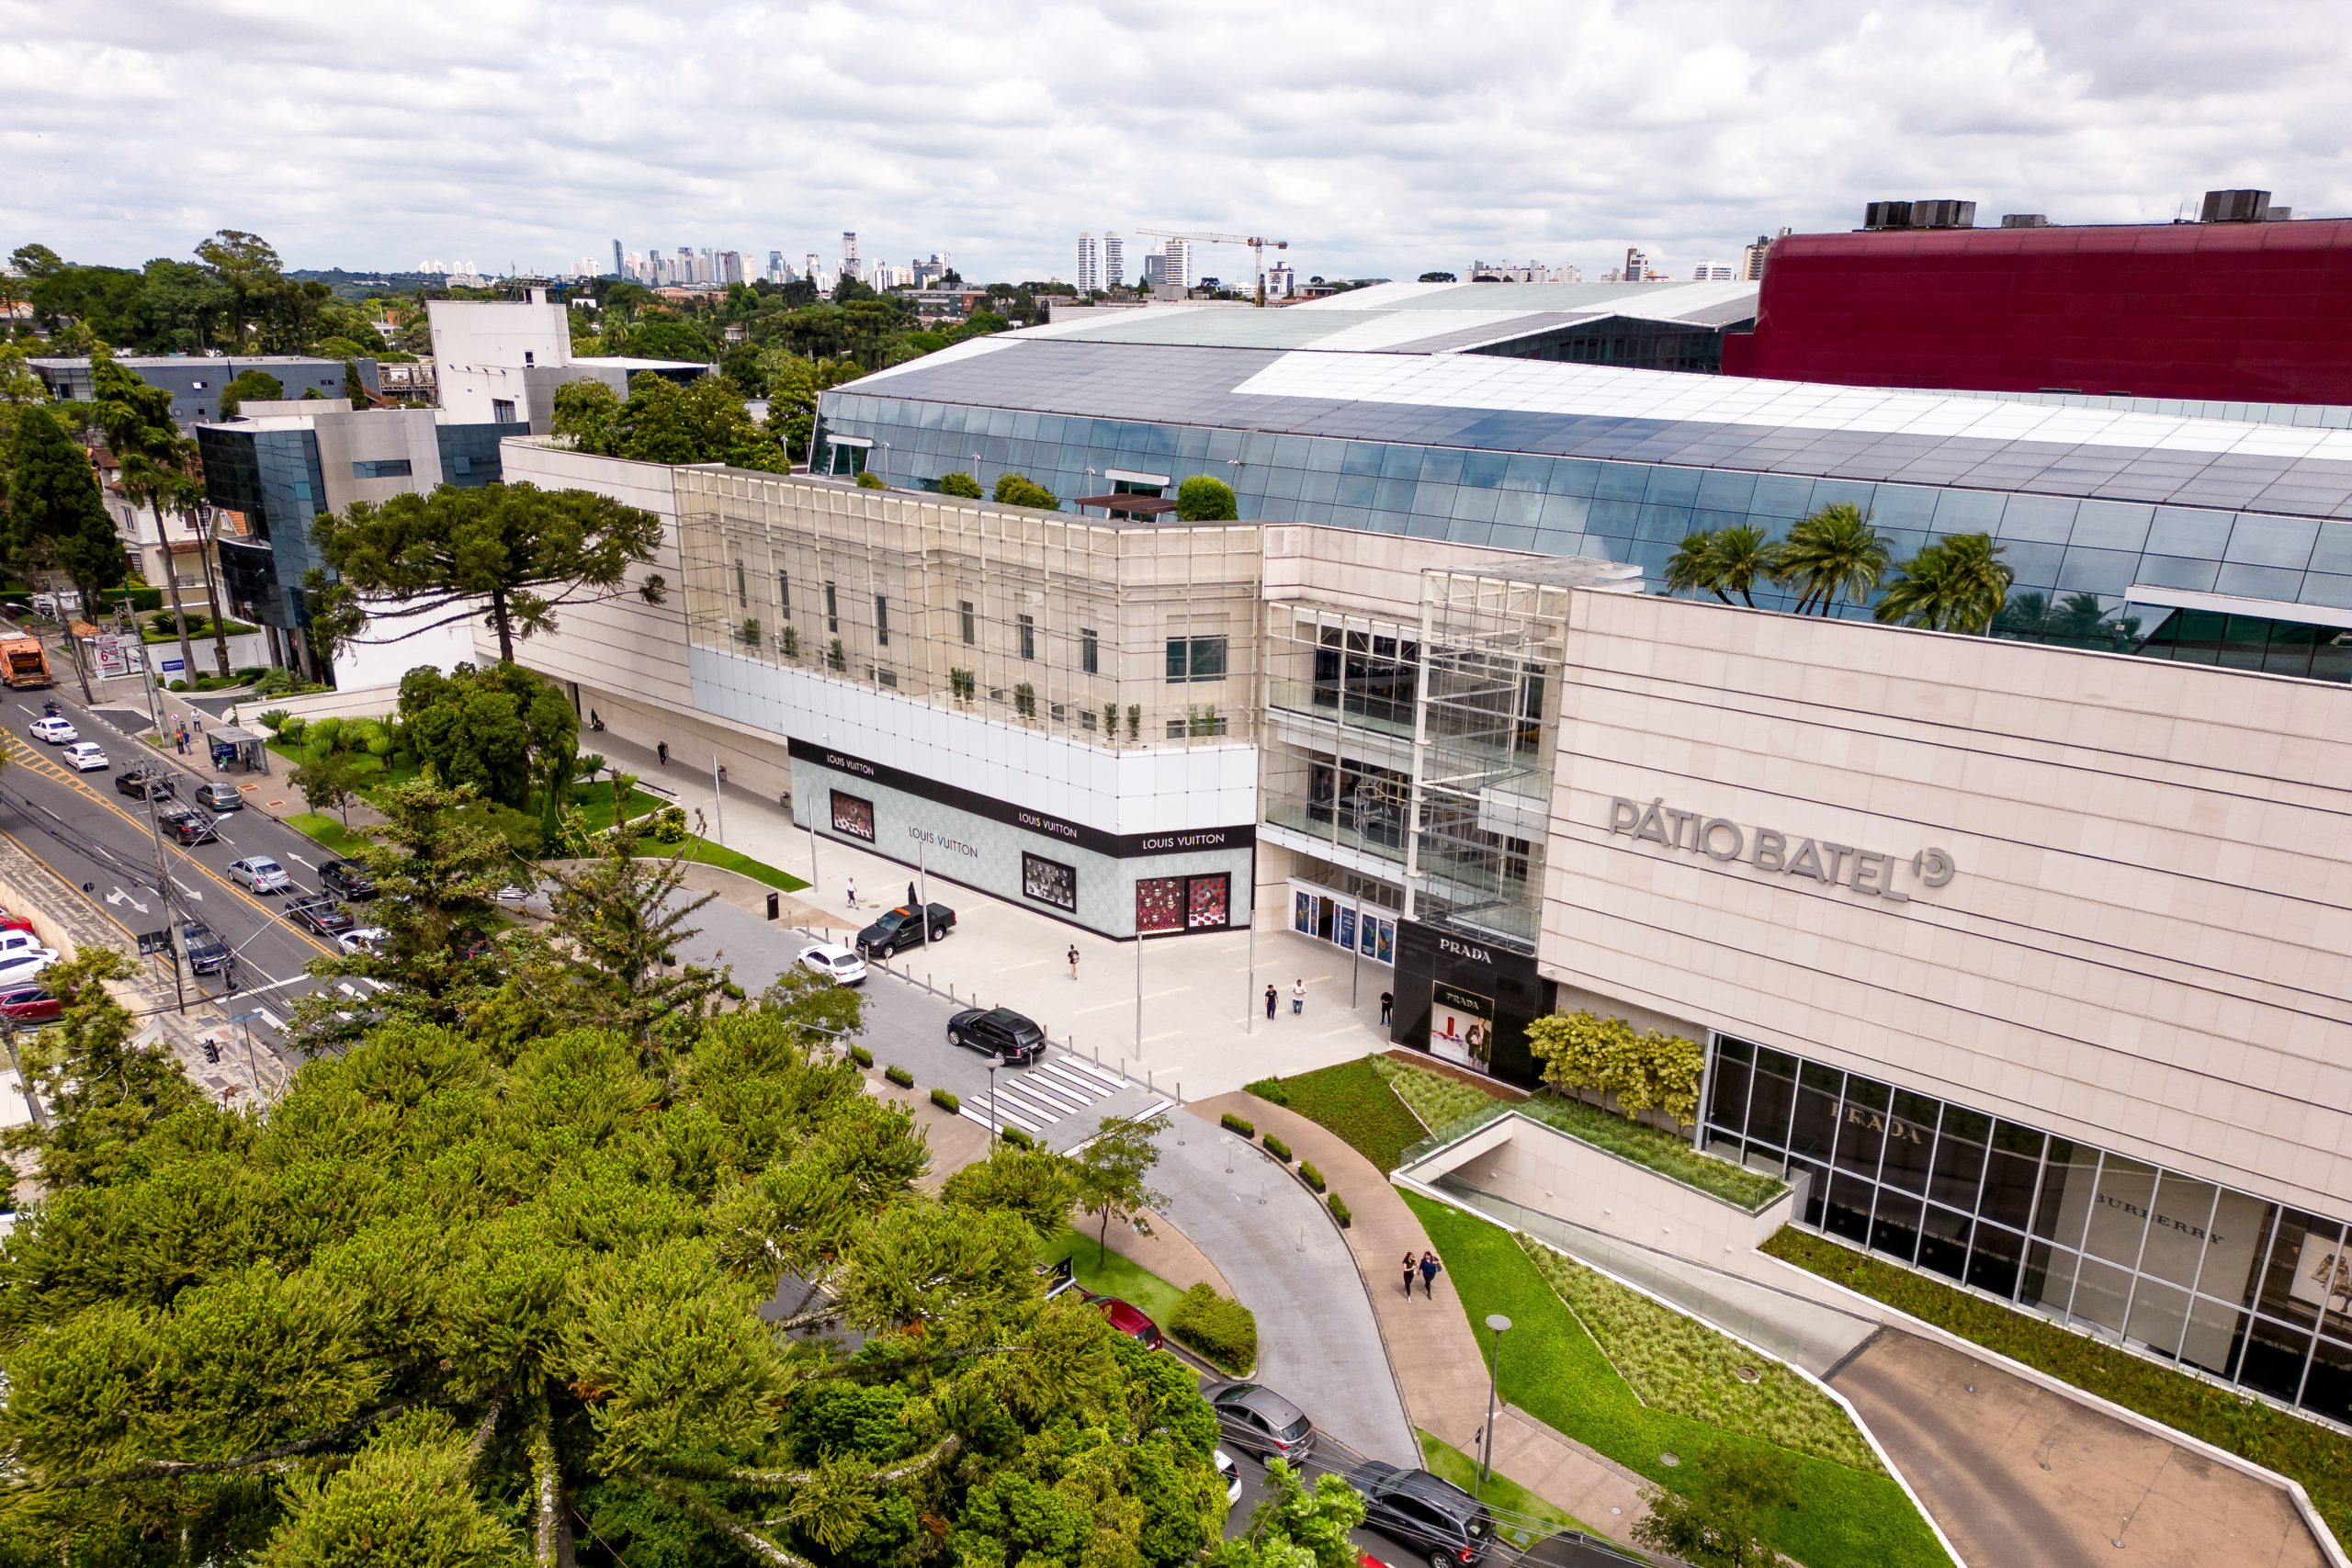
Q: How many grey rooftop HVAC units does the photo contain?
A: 5